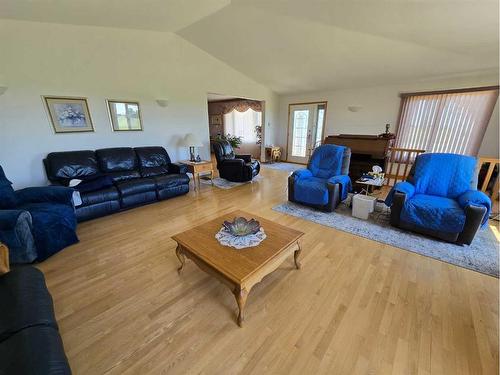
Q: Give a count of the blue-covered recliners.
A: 2